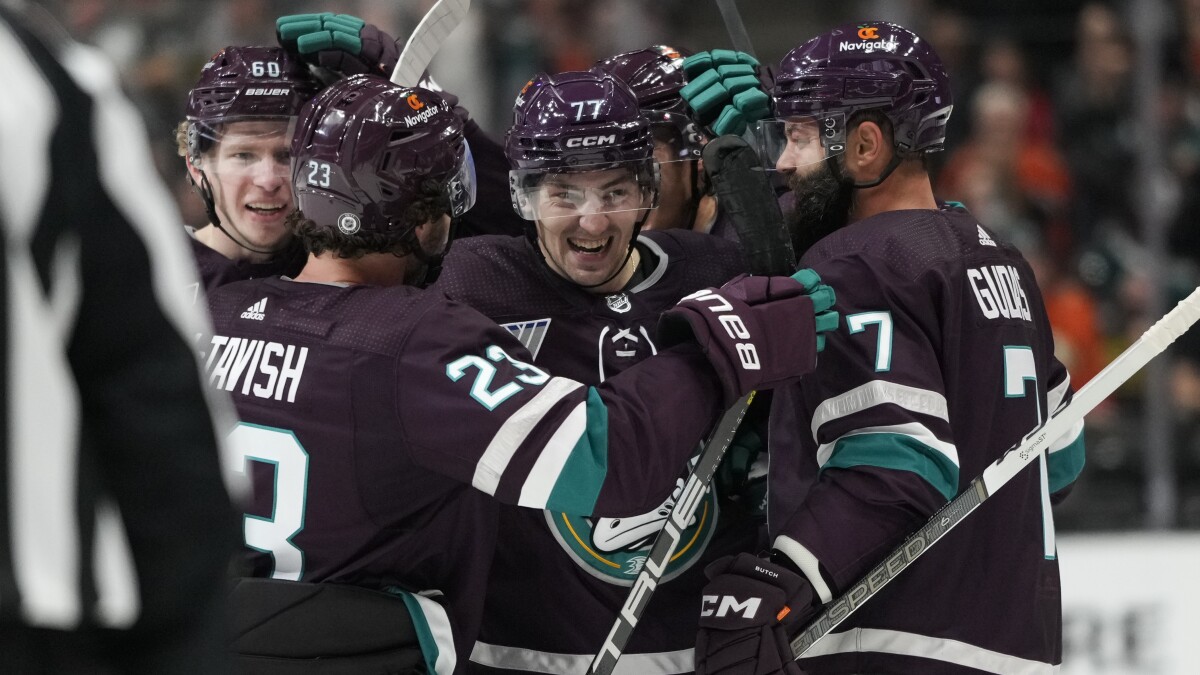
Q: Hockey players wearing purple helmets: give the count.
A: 5